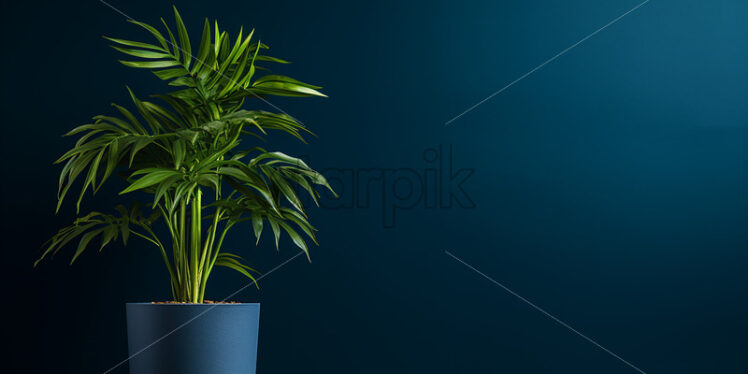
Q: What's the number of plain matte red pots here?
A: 0